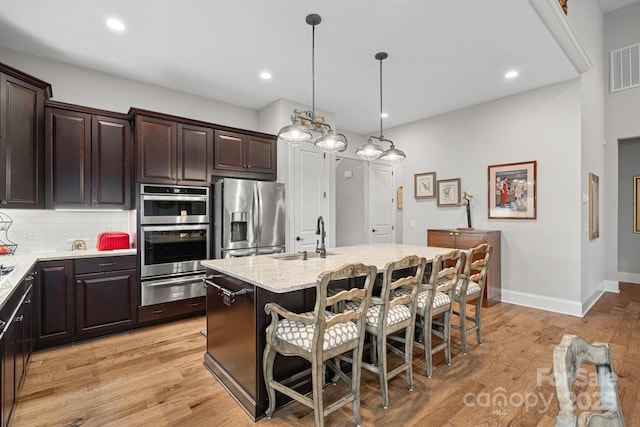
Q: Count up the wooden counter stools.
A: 4